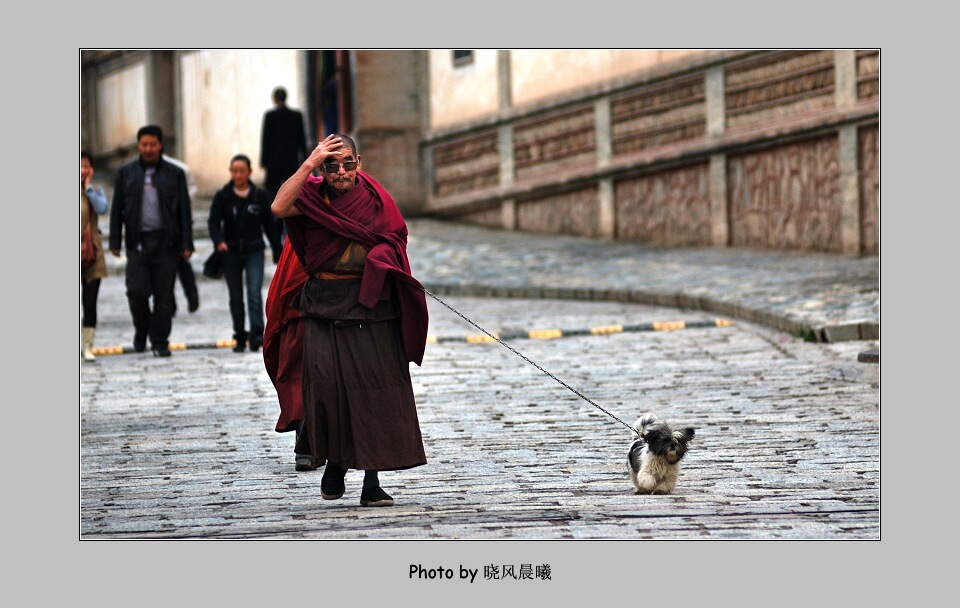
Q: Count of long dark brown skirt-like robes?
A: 1